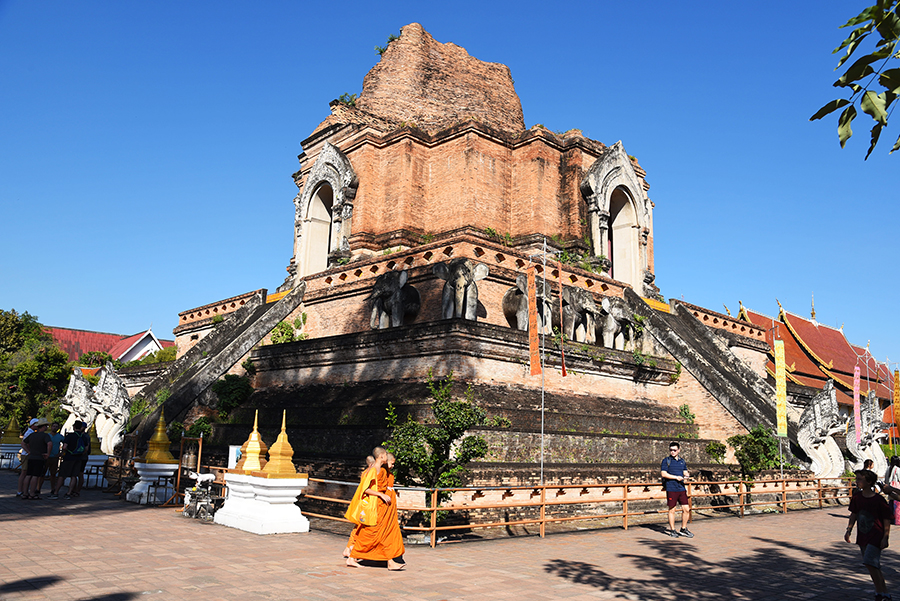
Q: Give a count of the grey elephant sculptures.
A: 5